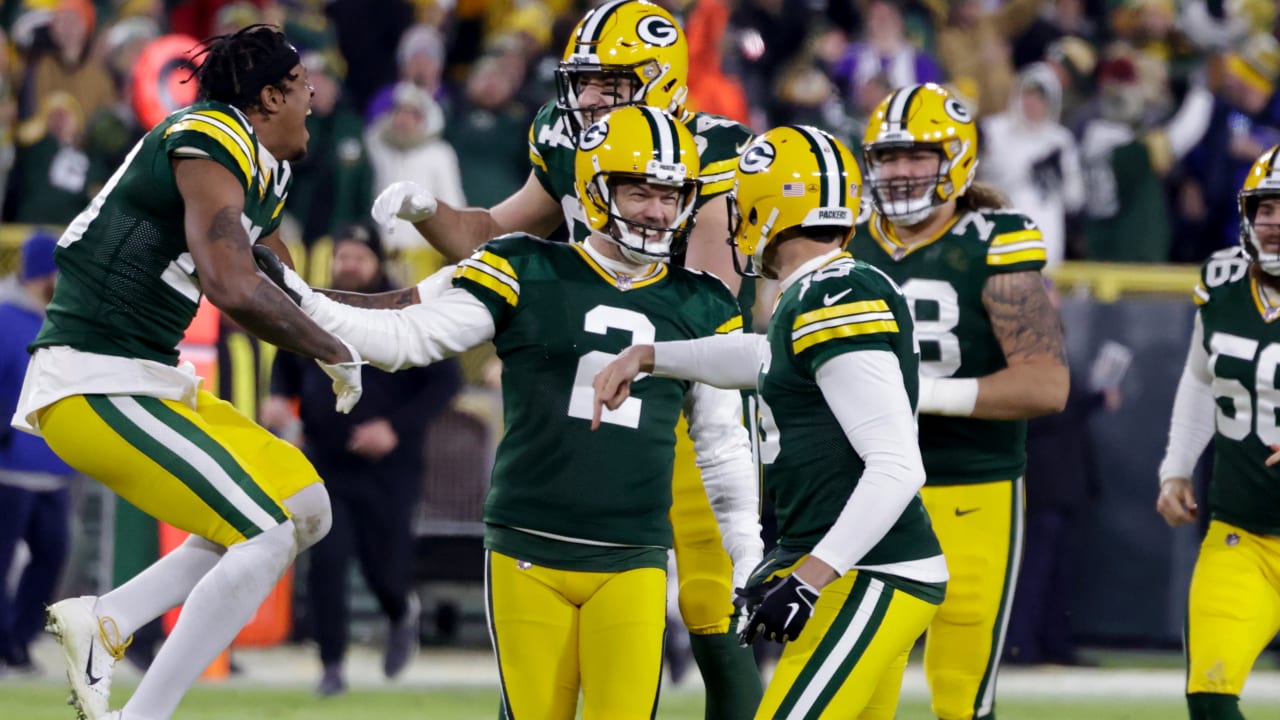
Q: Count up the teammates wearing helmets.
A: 5